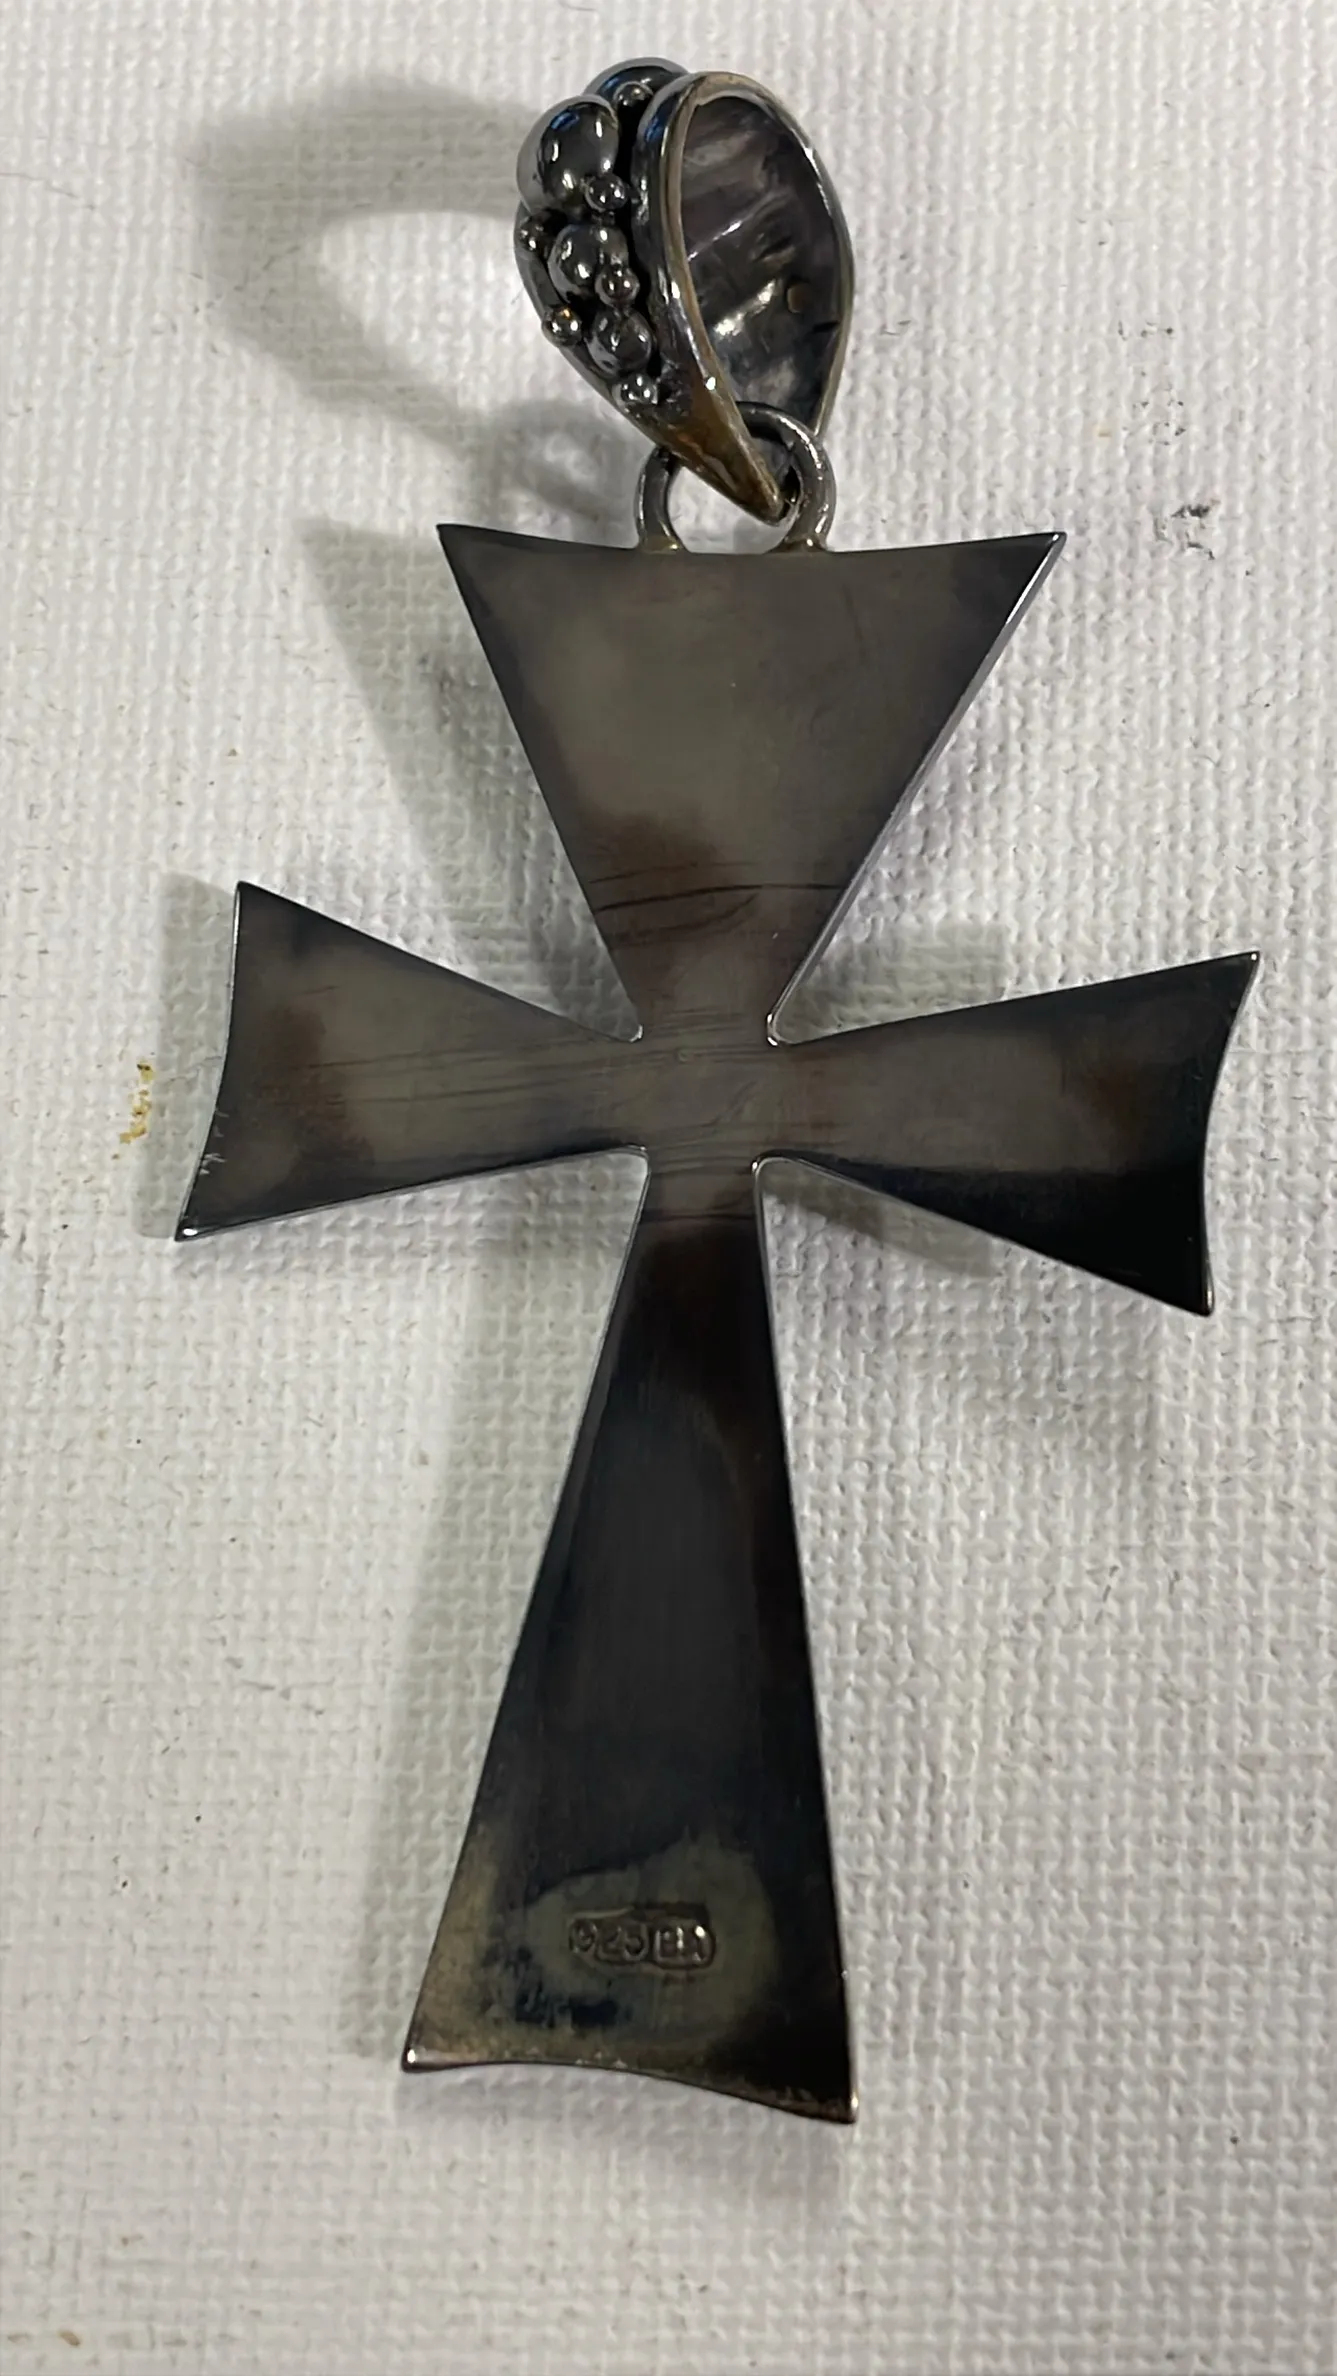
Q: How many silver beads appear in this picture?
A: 10